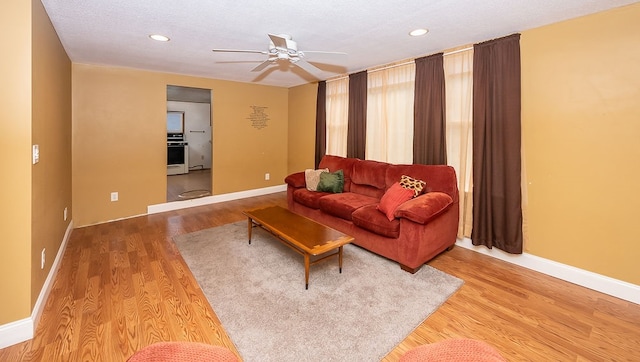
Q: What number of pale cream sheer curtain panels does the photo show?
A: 3